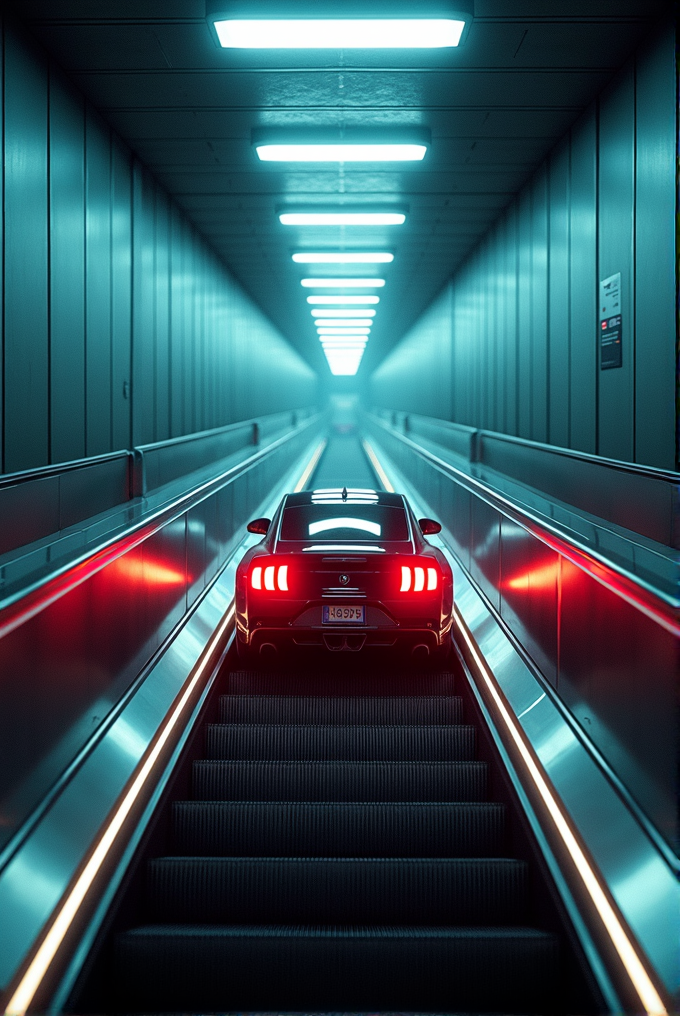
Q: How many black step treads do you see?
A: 7